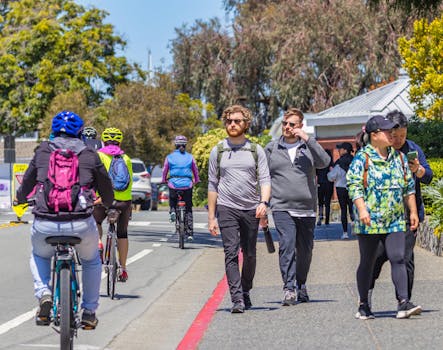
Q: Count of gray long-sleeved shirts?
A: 2